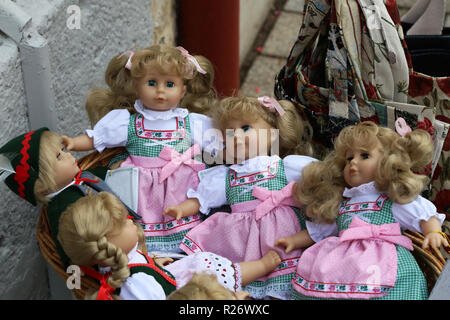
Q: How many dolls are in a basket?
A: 6